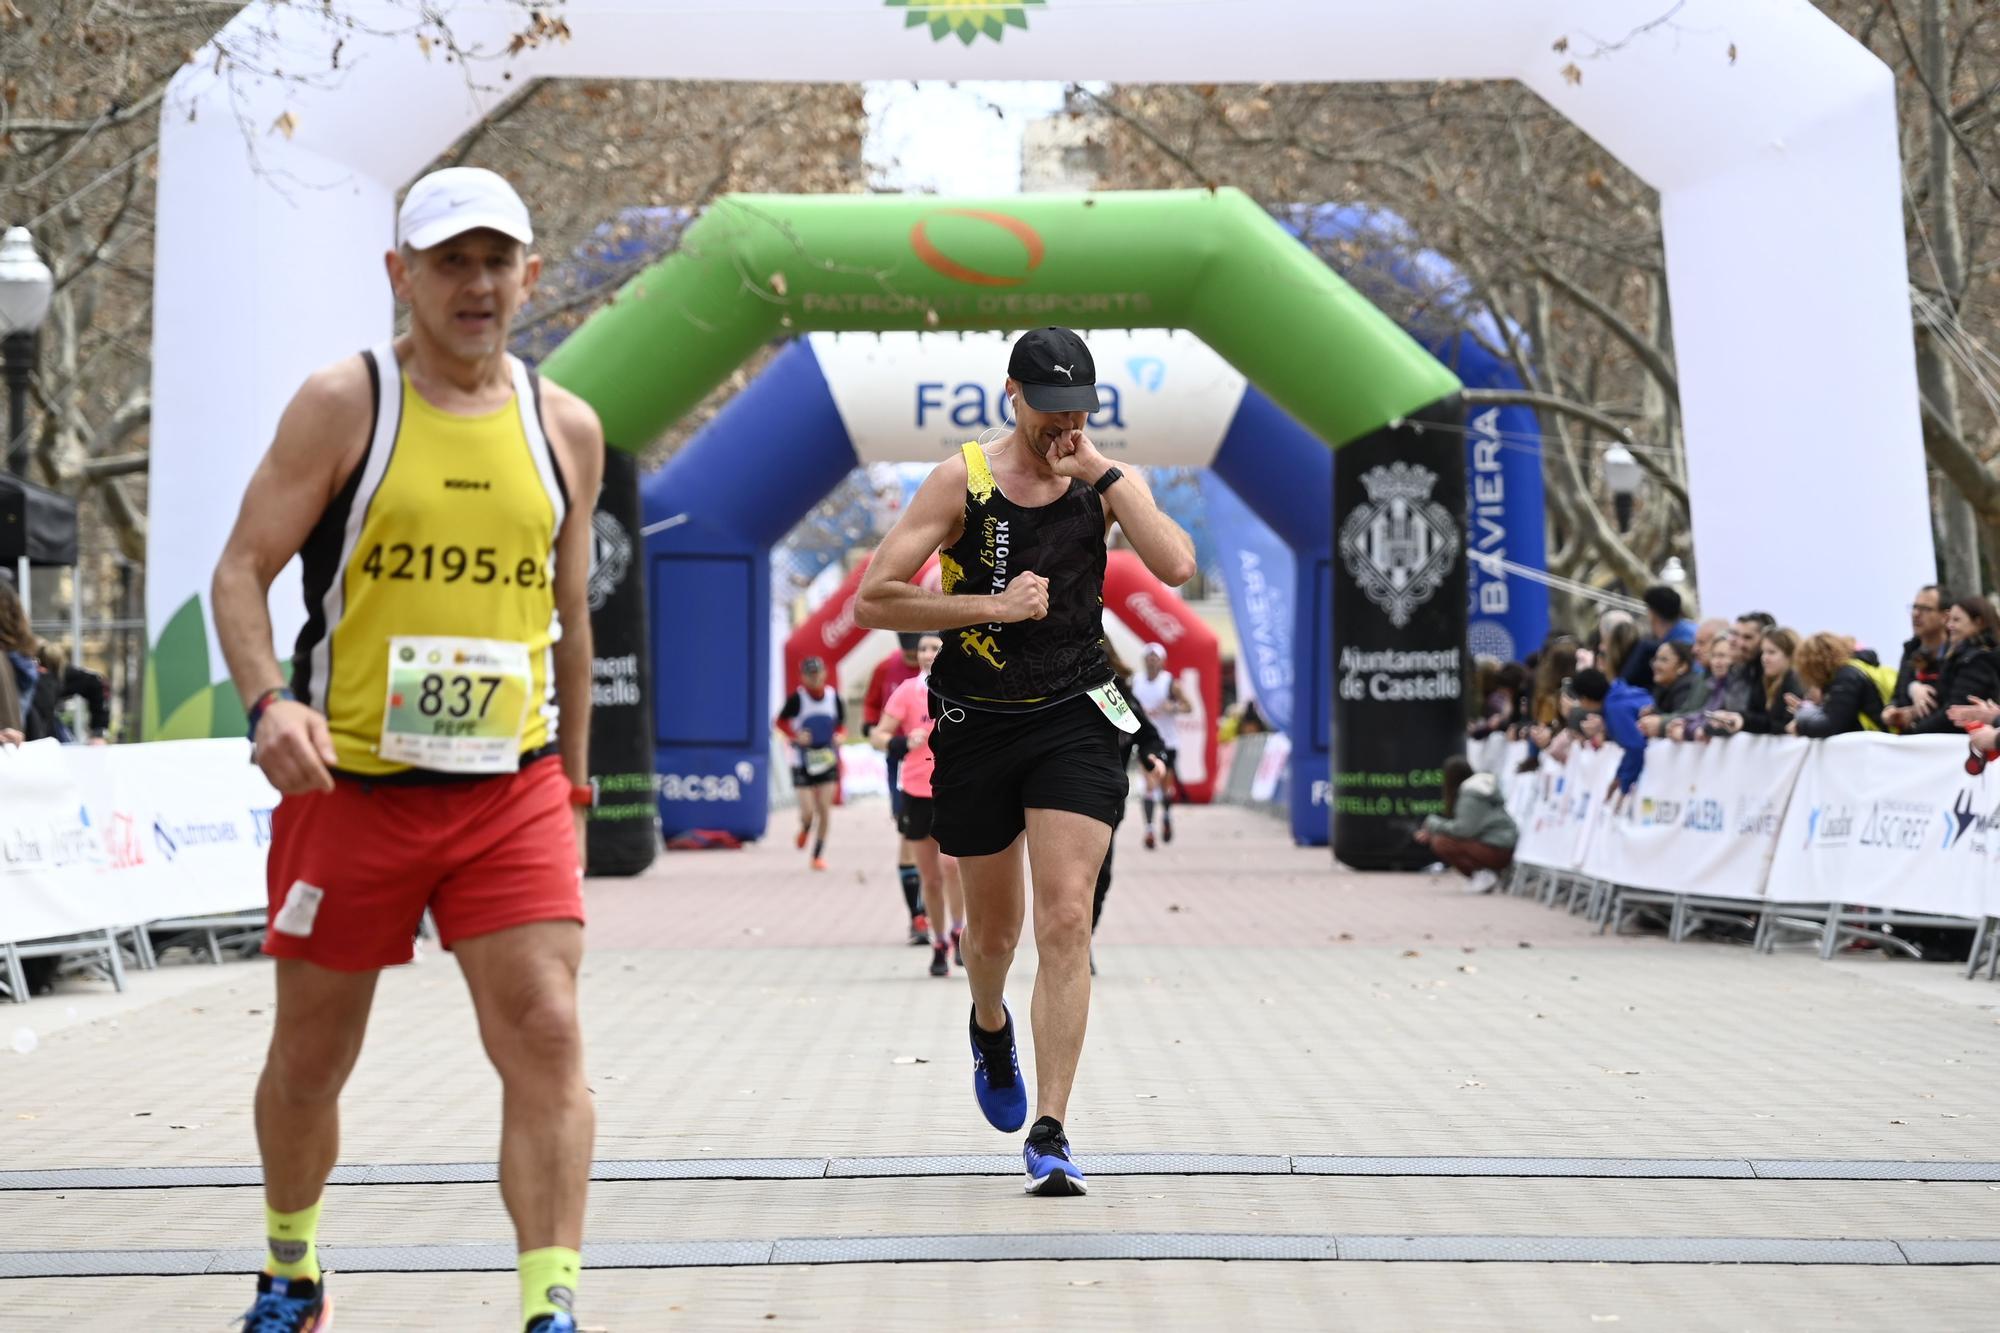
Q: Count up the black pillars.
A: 2